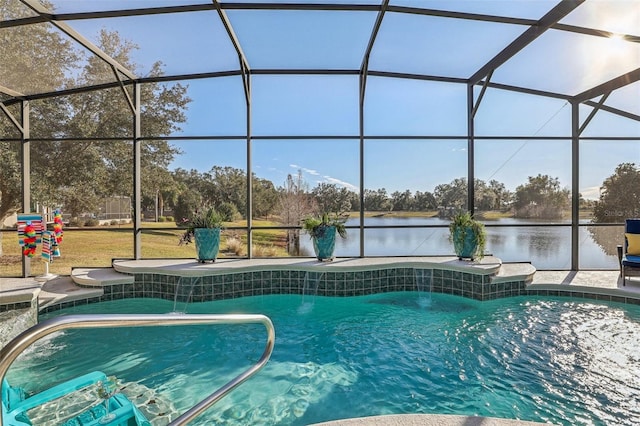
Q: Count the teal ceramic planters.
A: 3